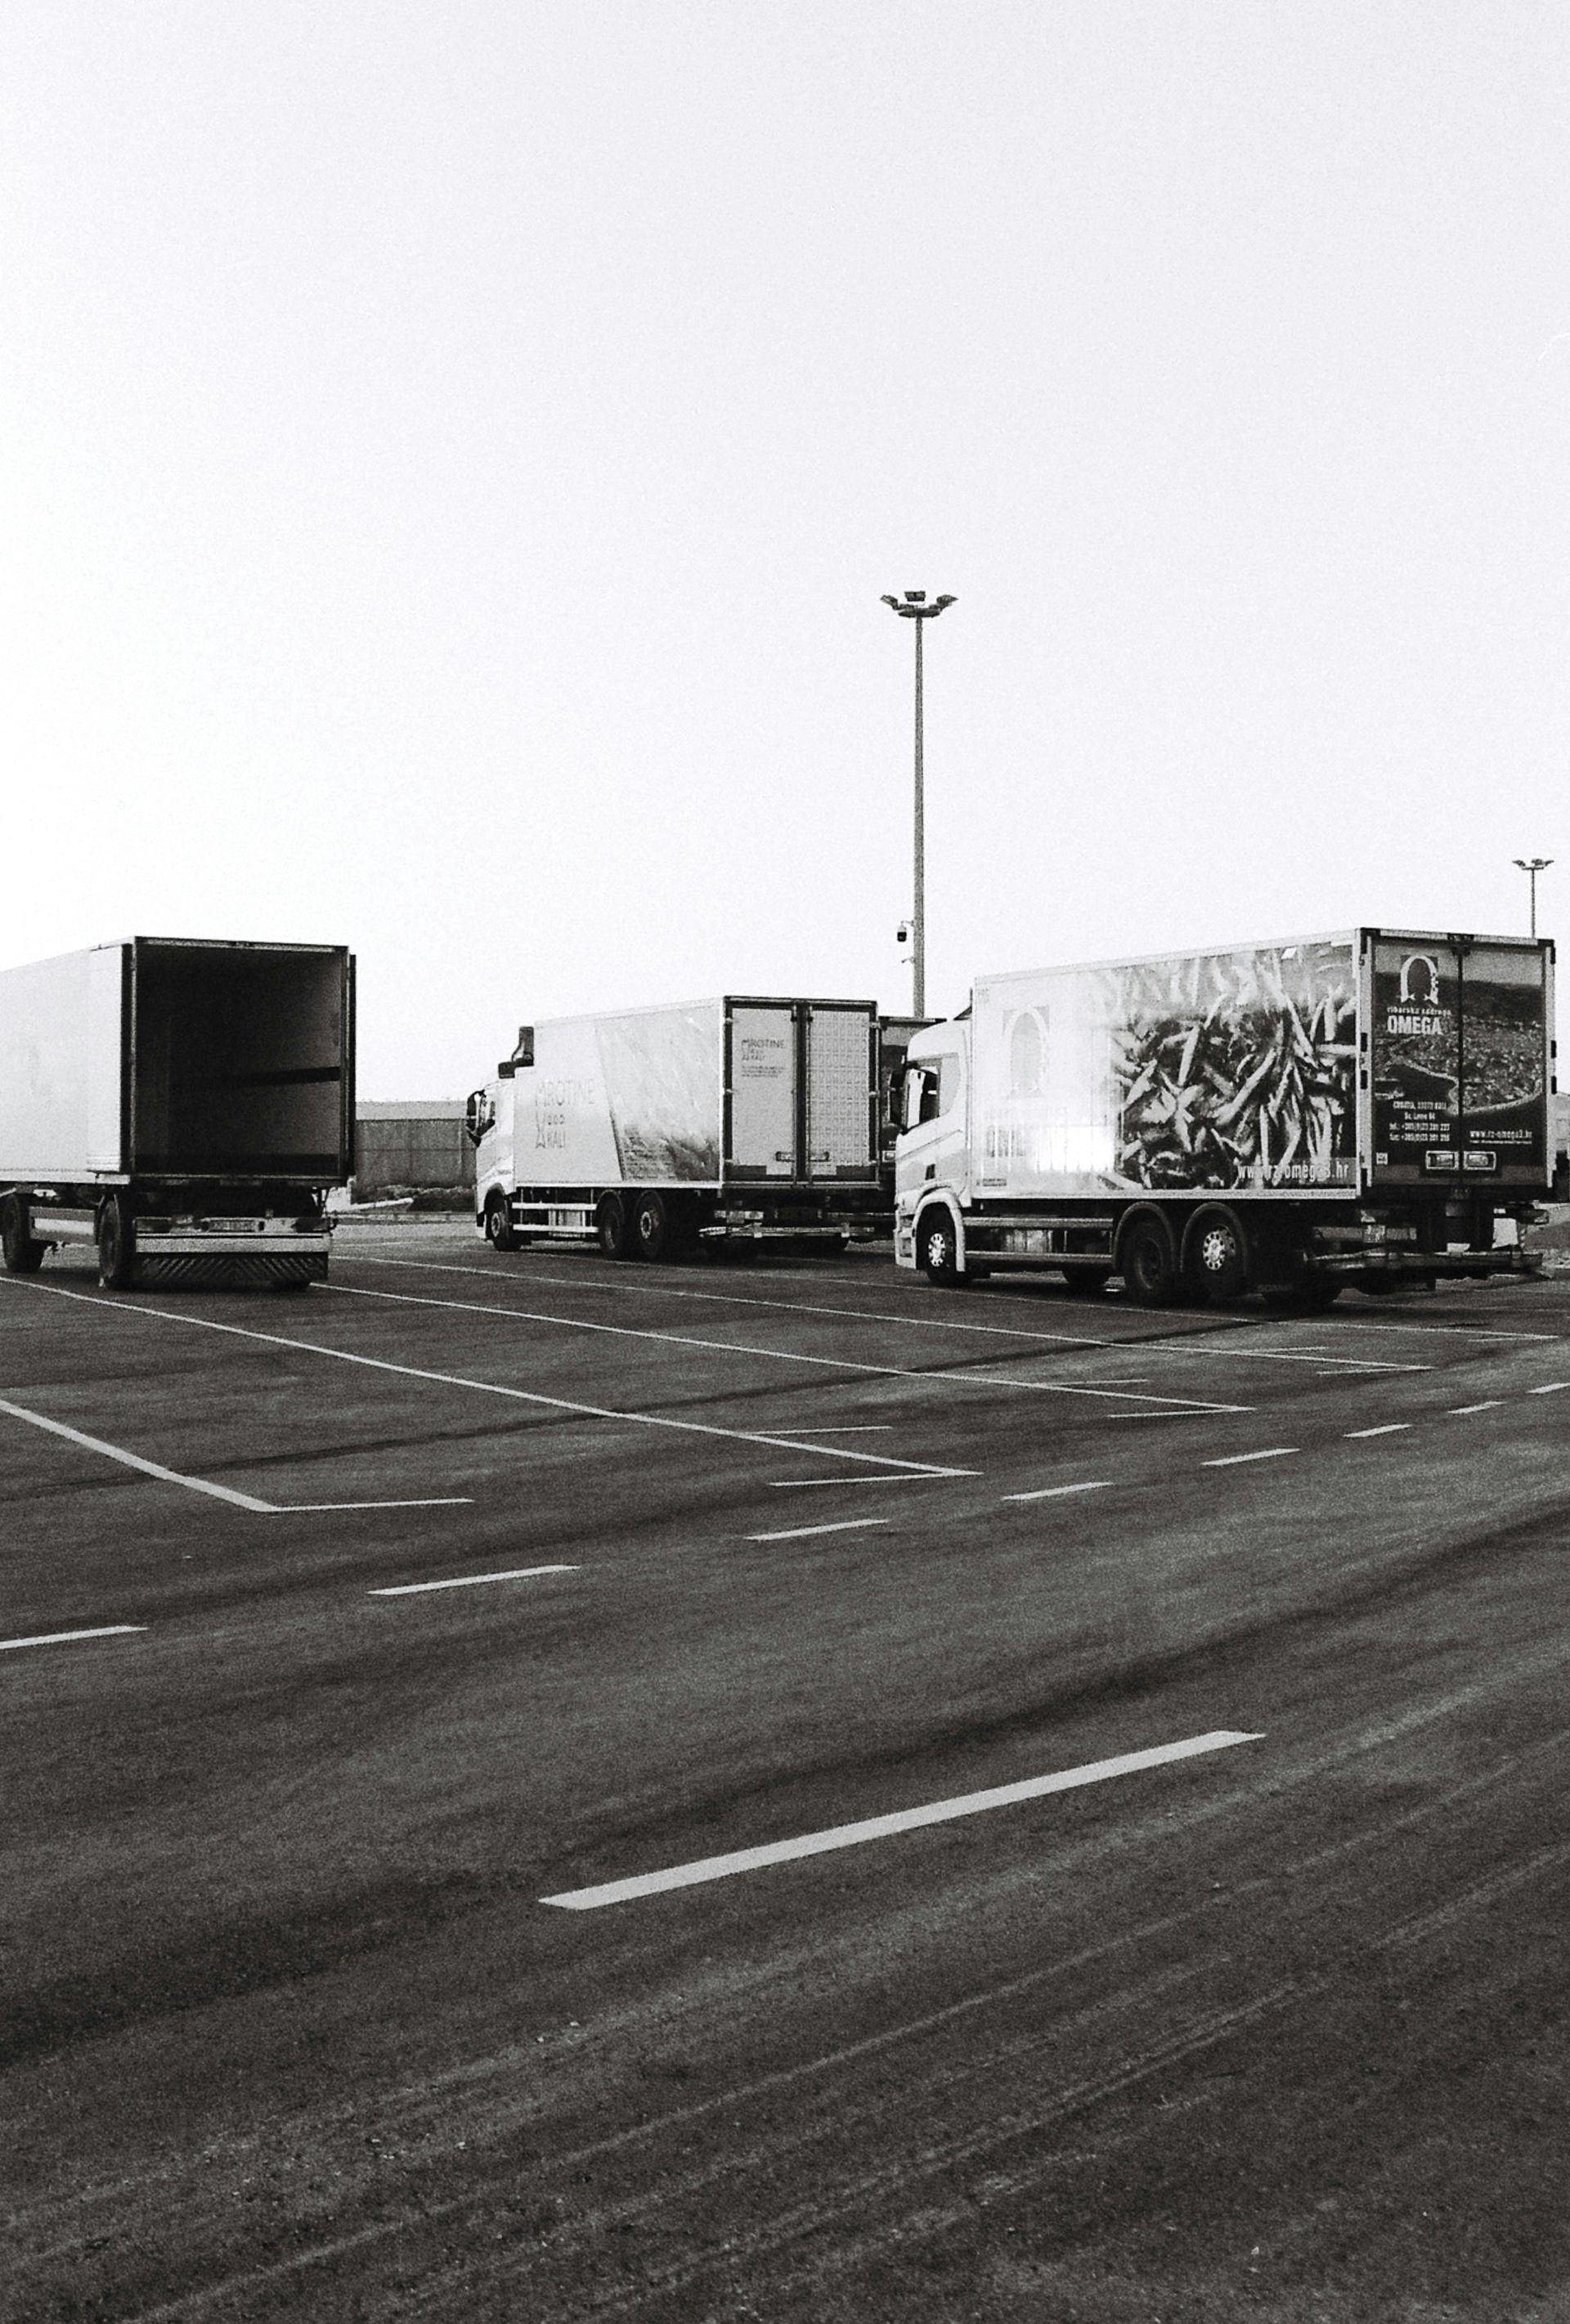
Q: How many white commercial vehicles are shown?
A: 3